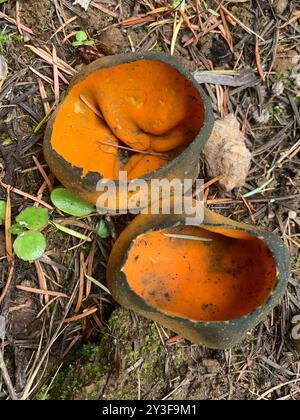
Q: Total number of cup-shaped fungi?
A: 2